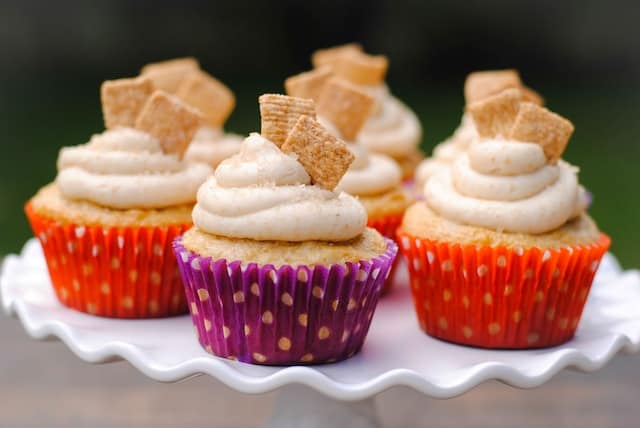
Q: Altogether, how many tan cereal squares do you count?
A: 14